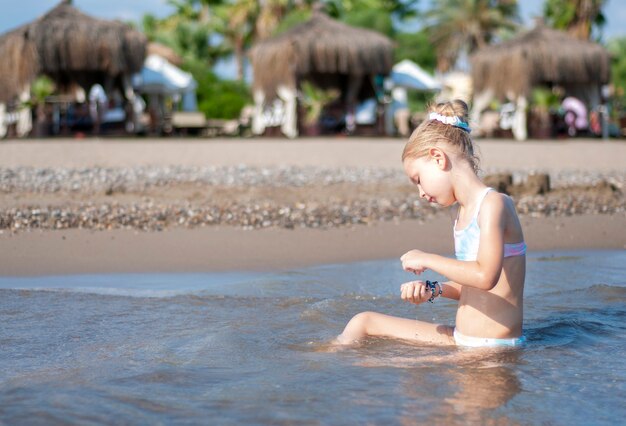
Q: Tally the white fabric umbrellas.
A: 2